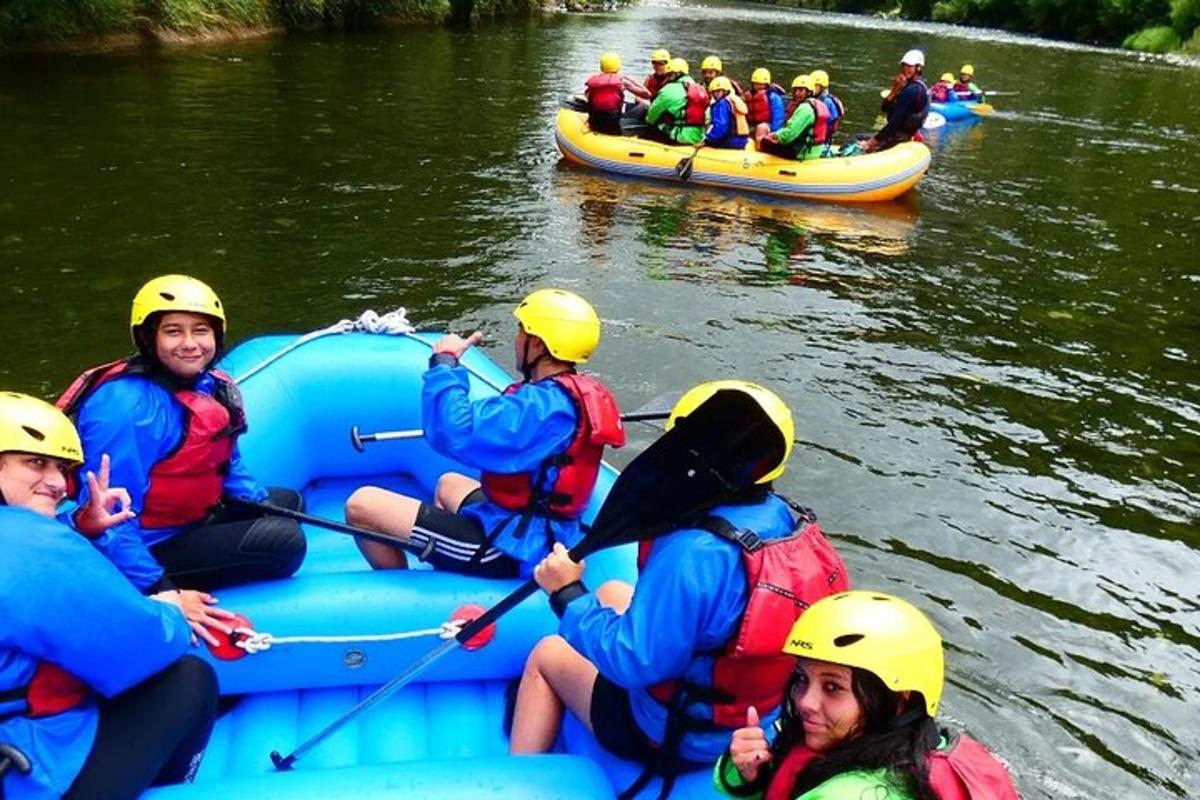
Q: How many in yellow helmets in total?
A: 15